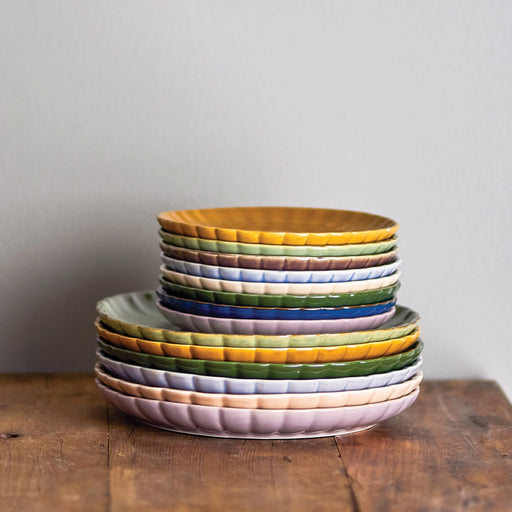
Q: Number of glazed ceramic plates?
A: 14